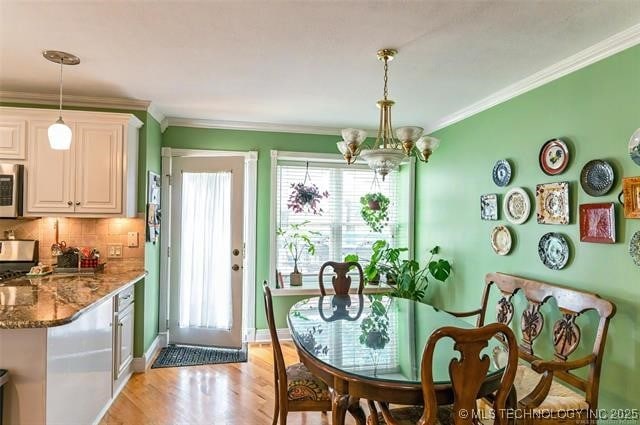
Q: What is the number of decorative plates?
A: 12